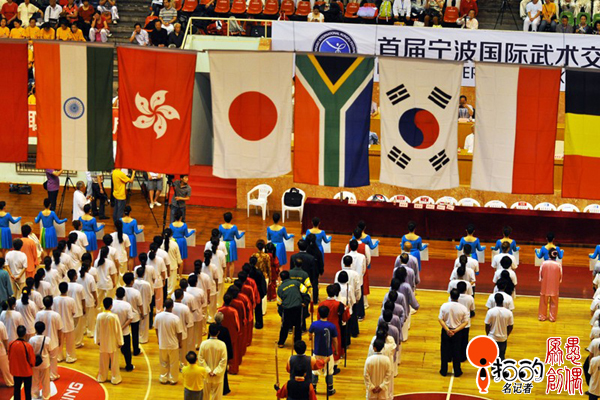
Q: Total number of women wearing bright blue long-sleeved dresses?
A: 14